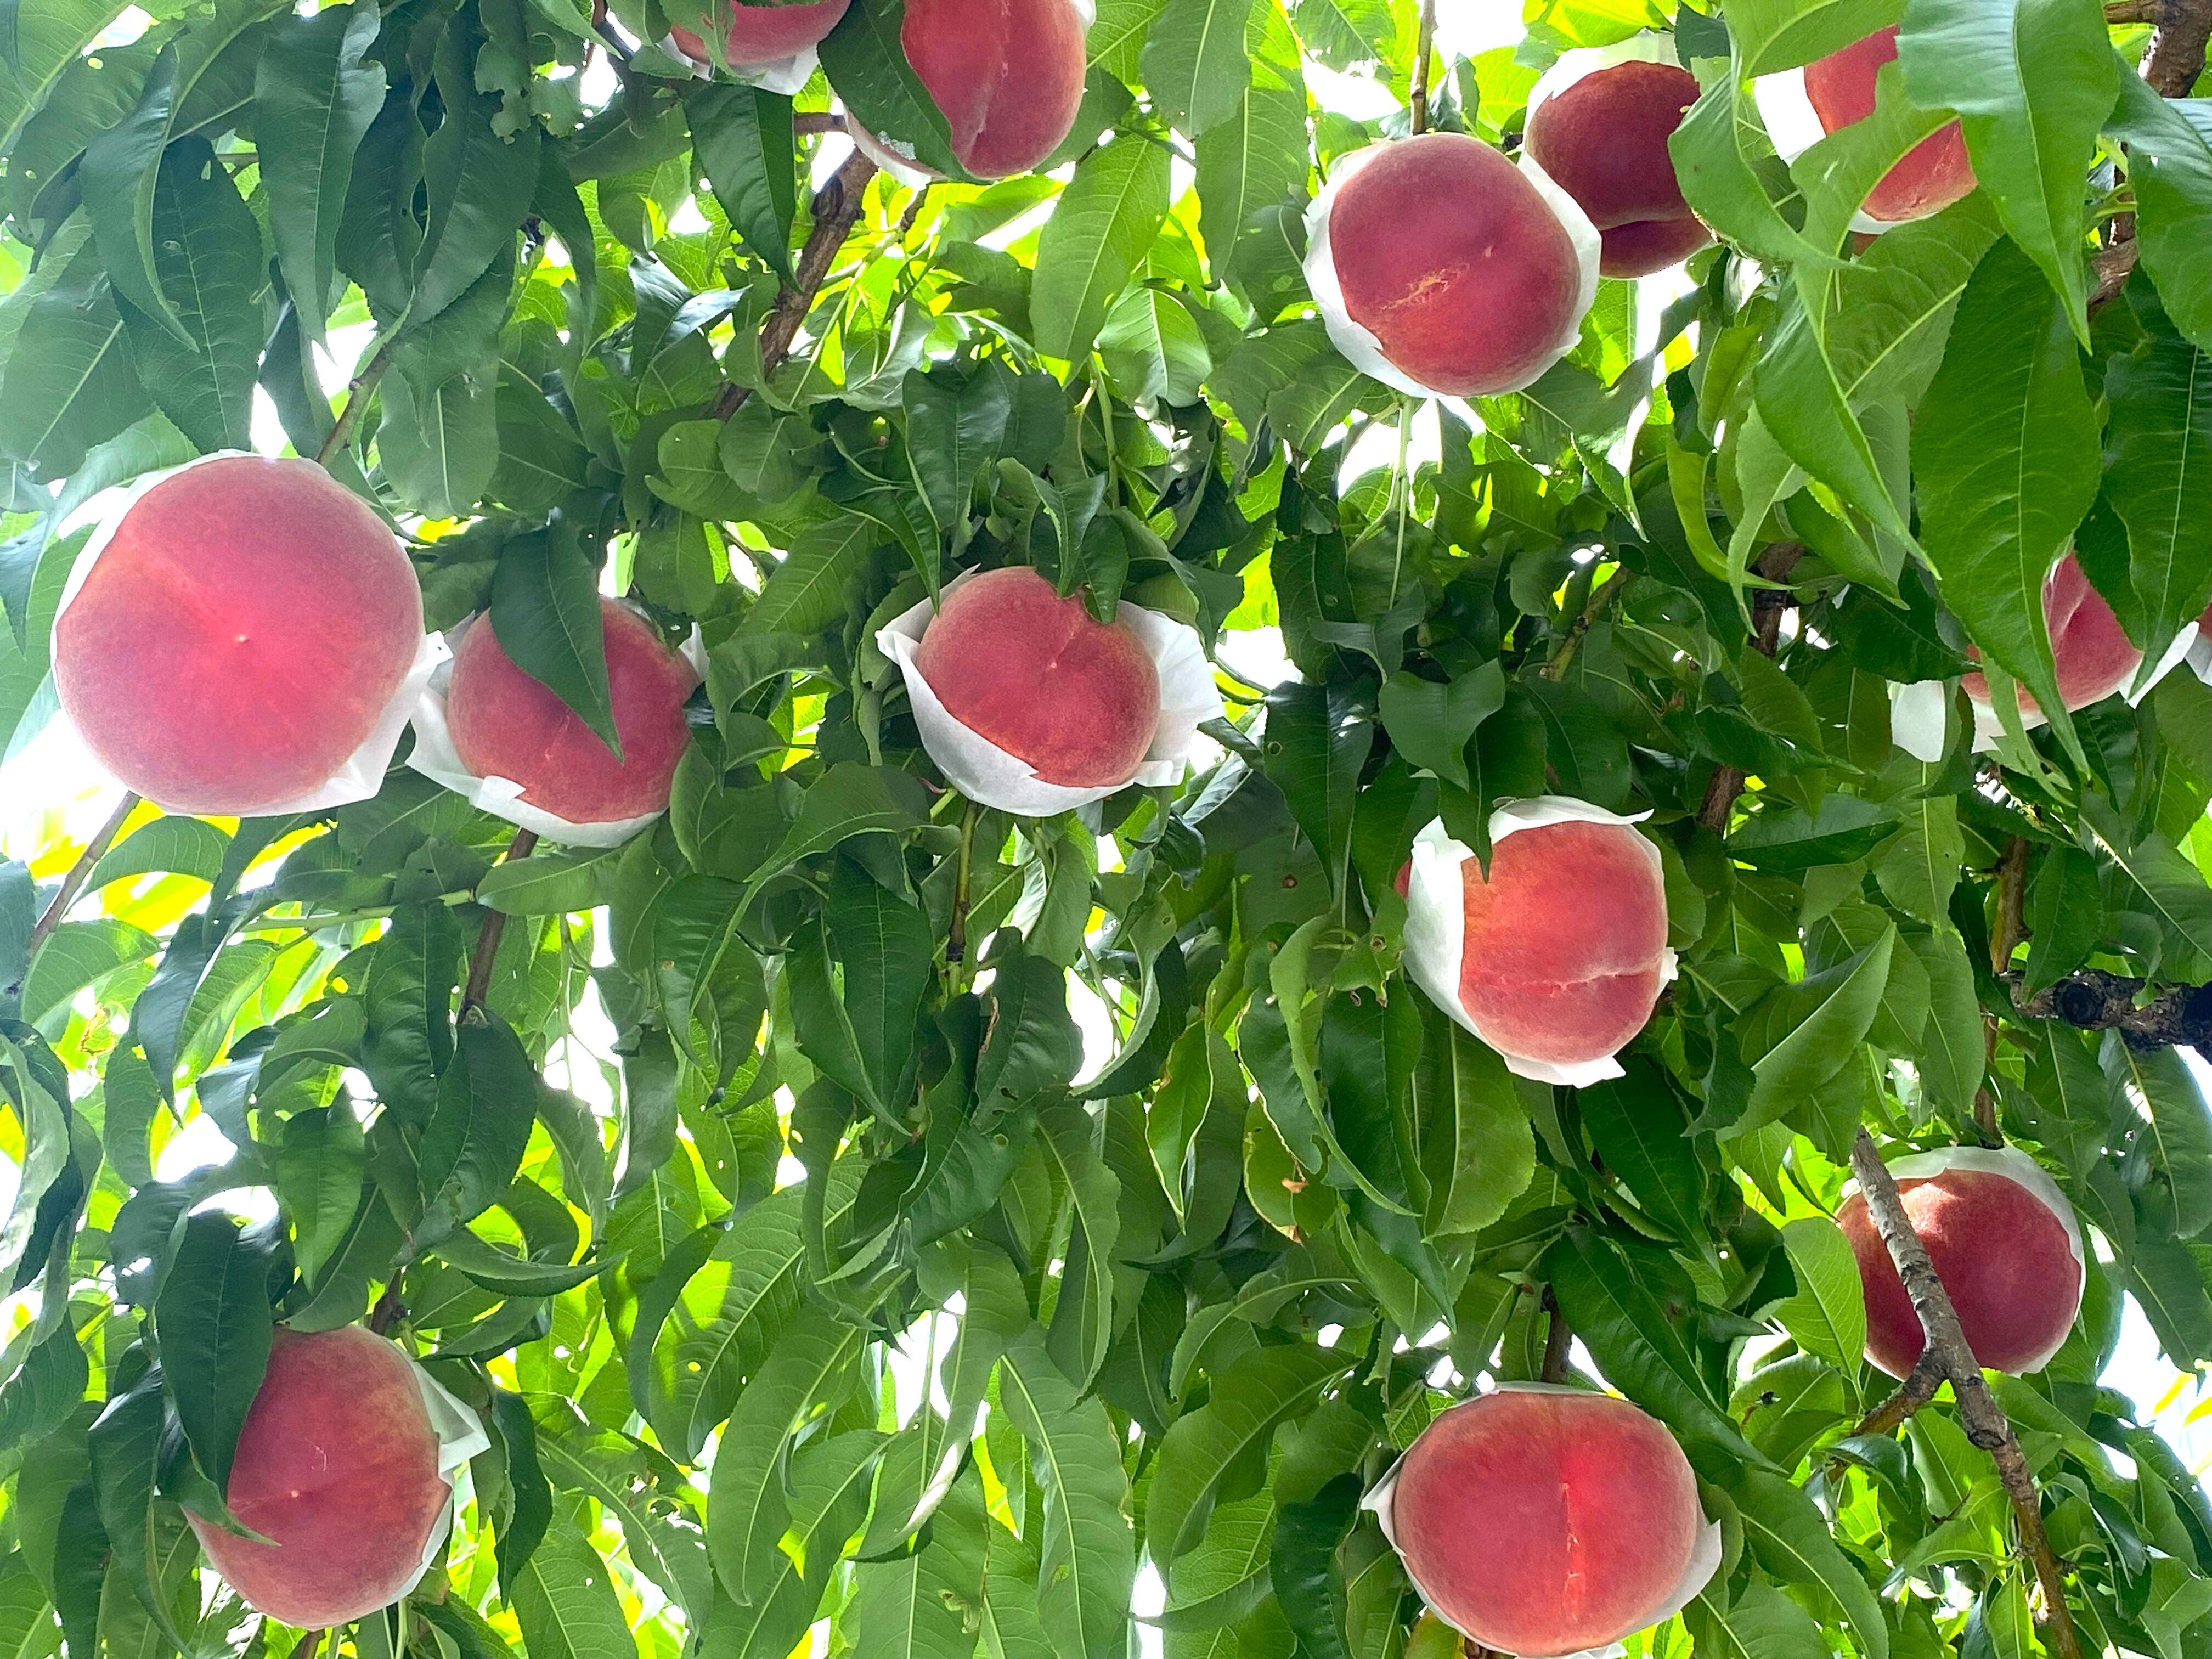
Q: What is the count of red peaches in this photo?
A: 13